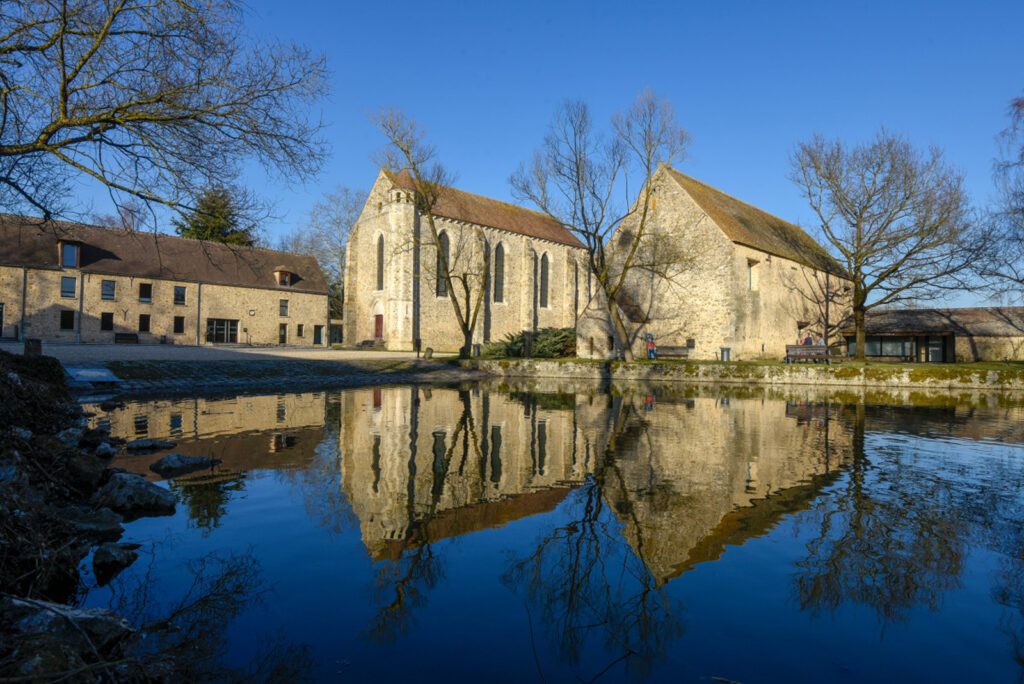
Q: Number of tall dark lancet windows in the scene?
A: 4